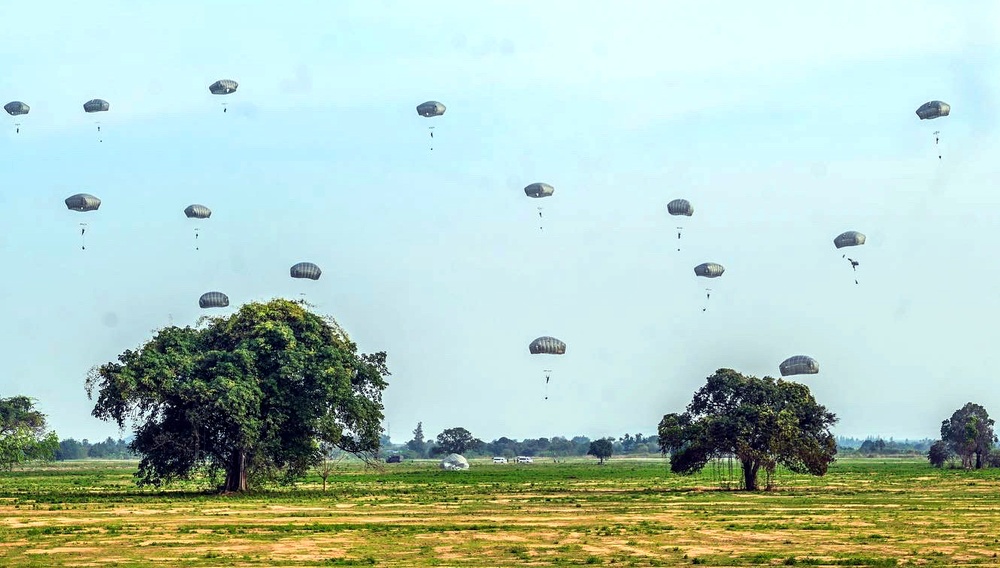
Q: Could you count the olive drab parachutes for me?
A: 15